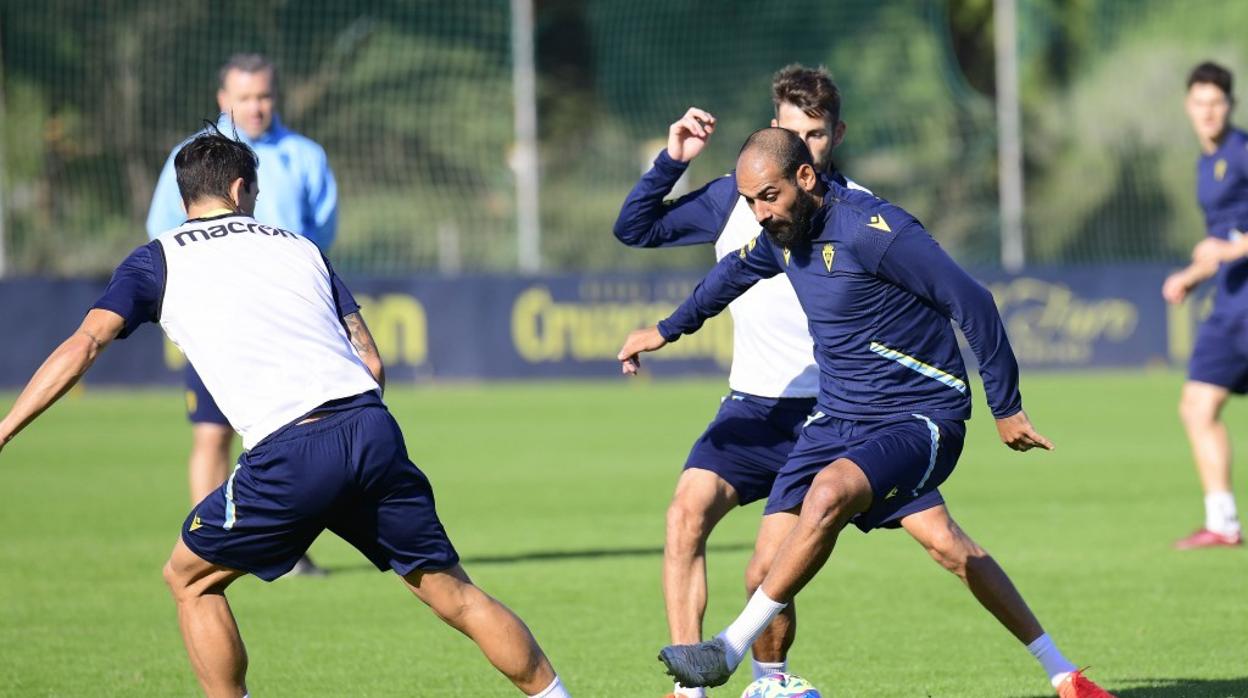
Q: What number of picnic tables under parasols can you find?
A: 0